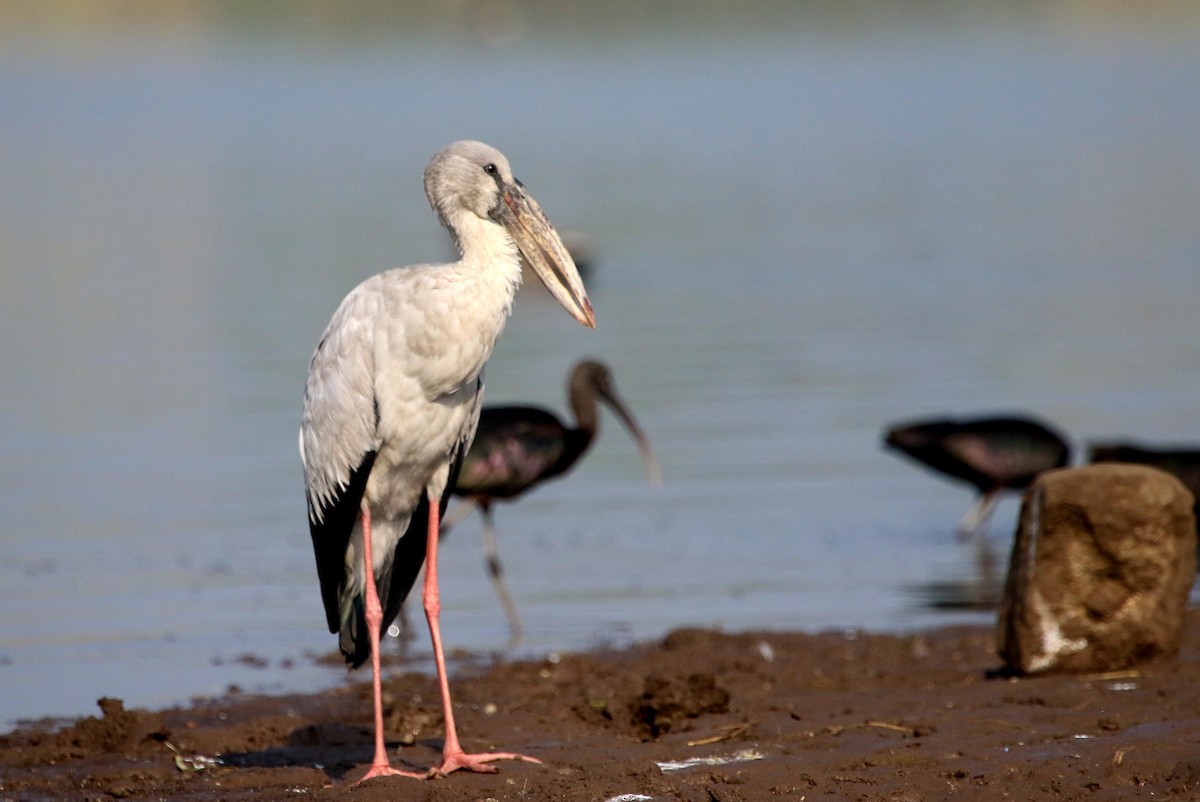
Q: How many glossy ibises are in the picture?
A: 3